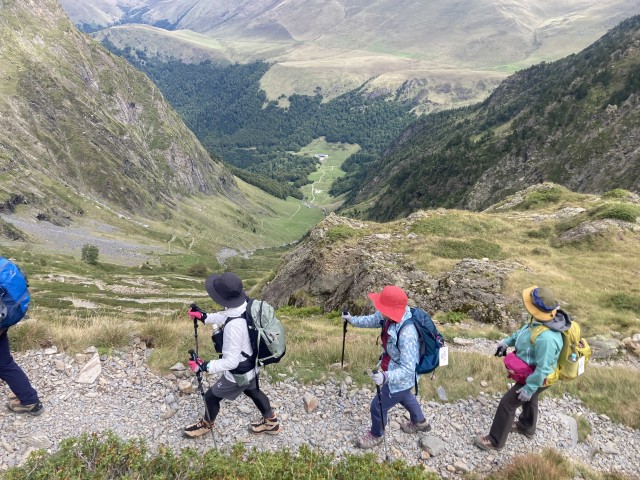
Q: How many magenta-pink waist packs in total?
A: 1